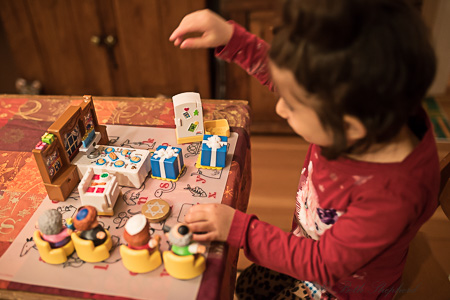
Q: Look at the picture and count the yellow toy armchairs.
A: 4